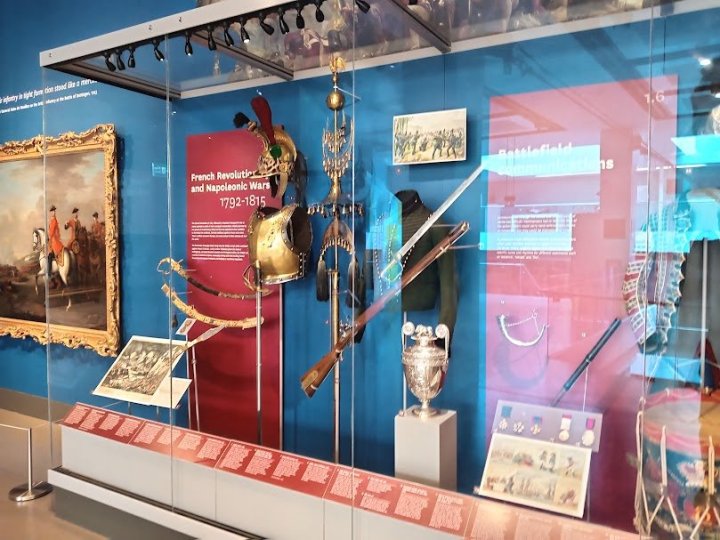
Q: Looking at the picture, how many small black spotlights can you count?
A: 13